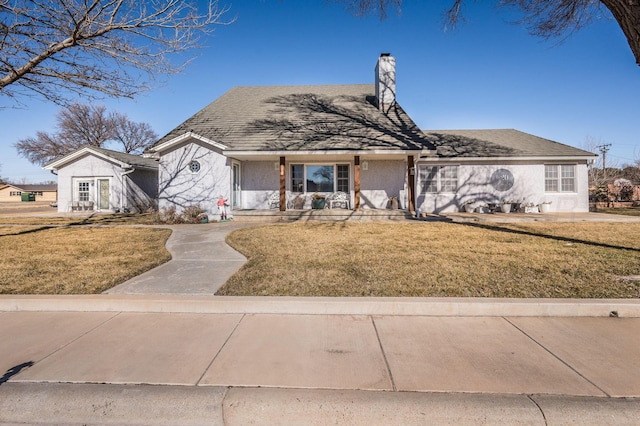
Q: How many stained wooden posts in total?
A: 3